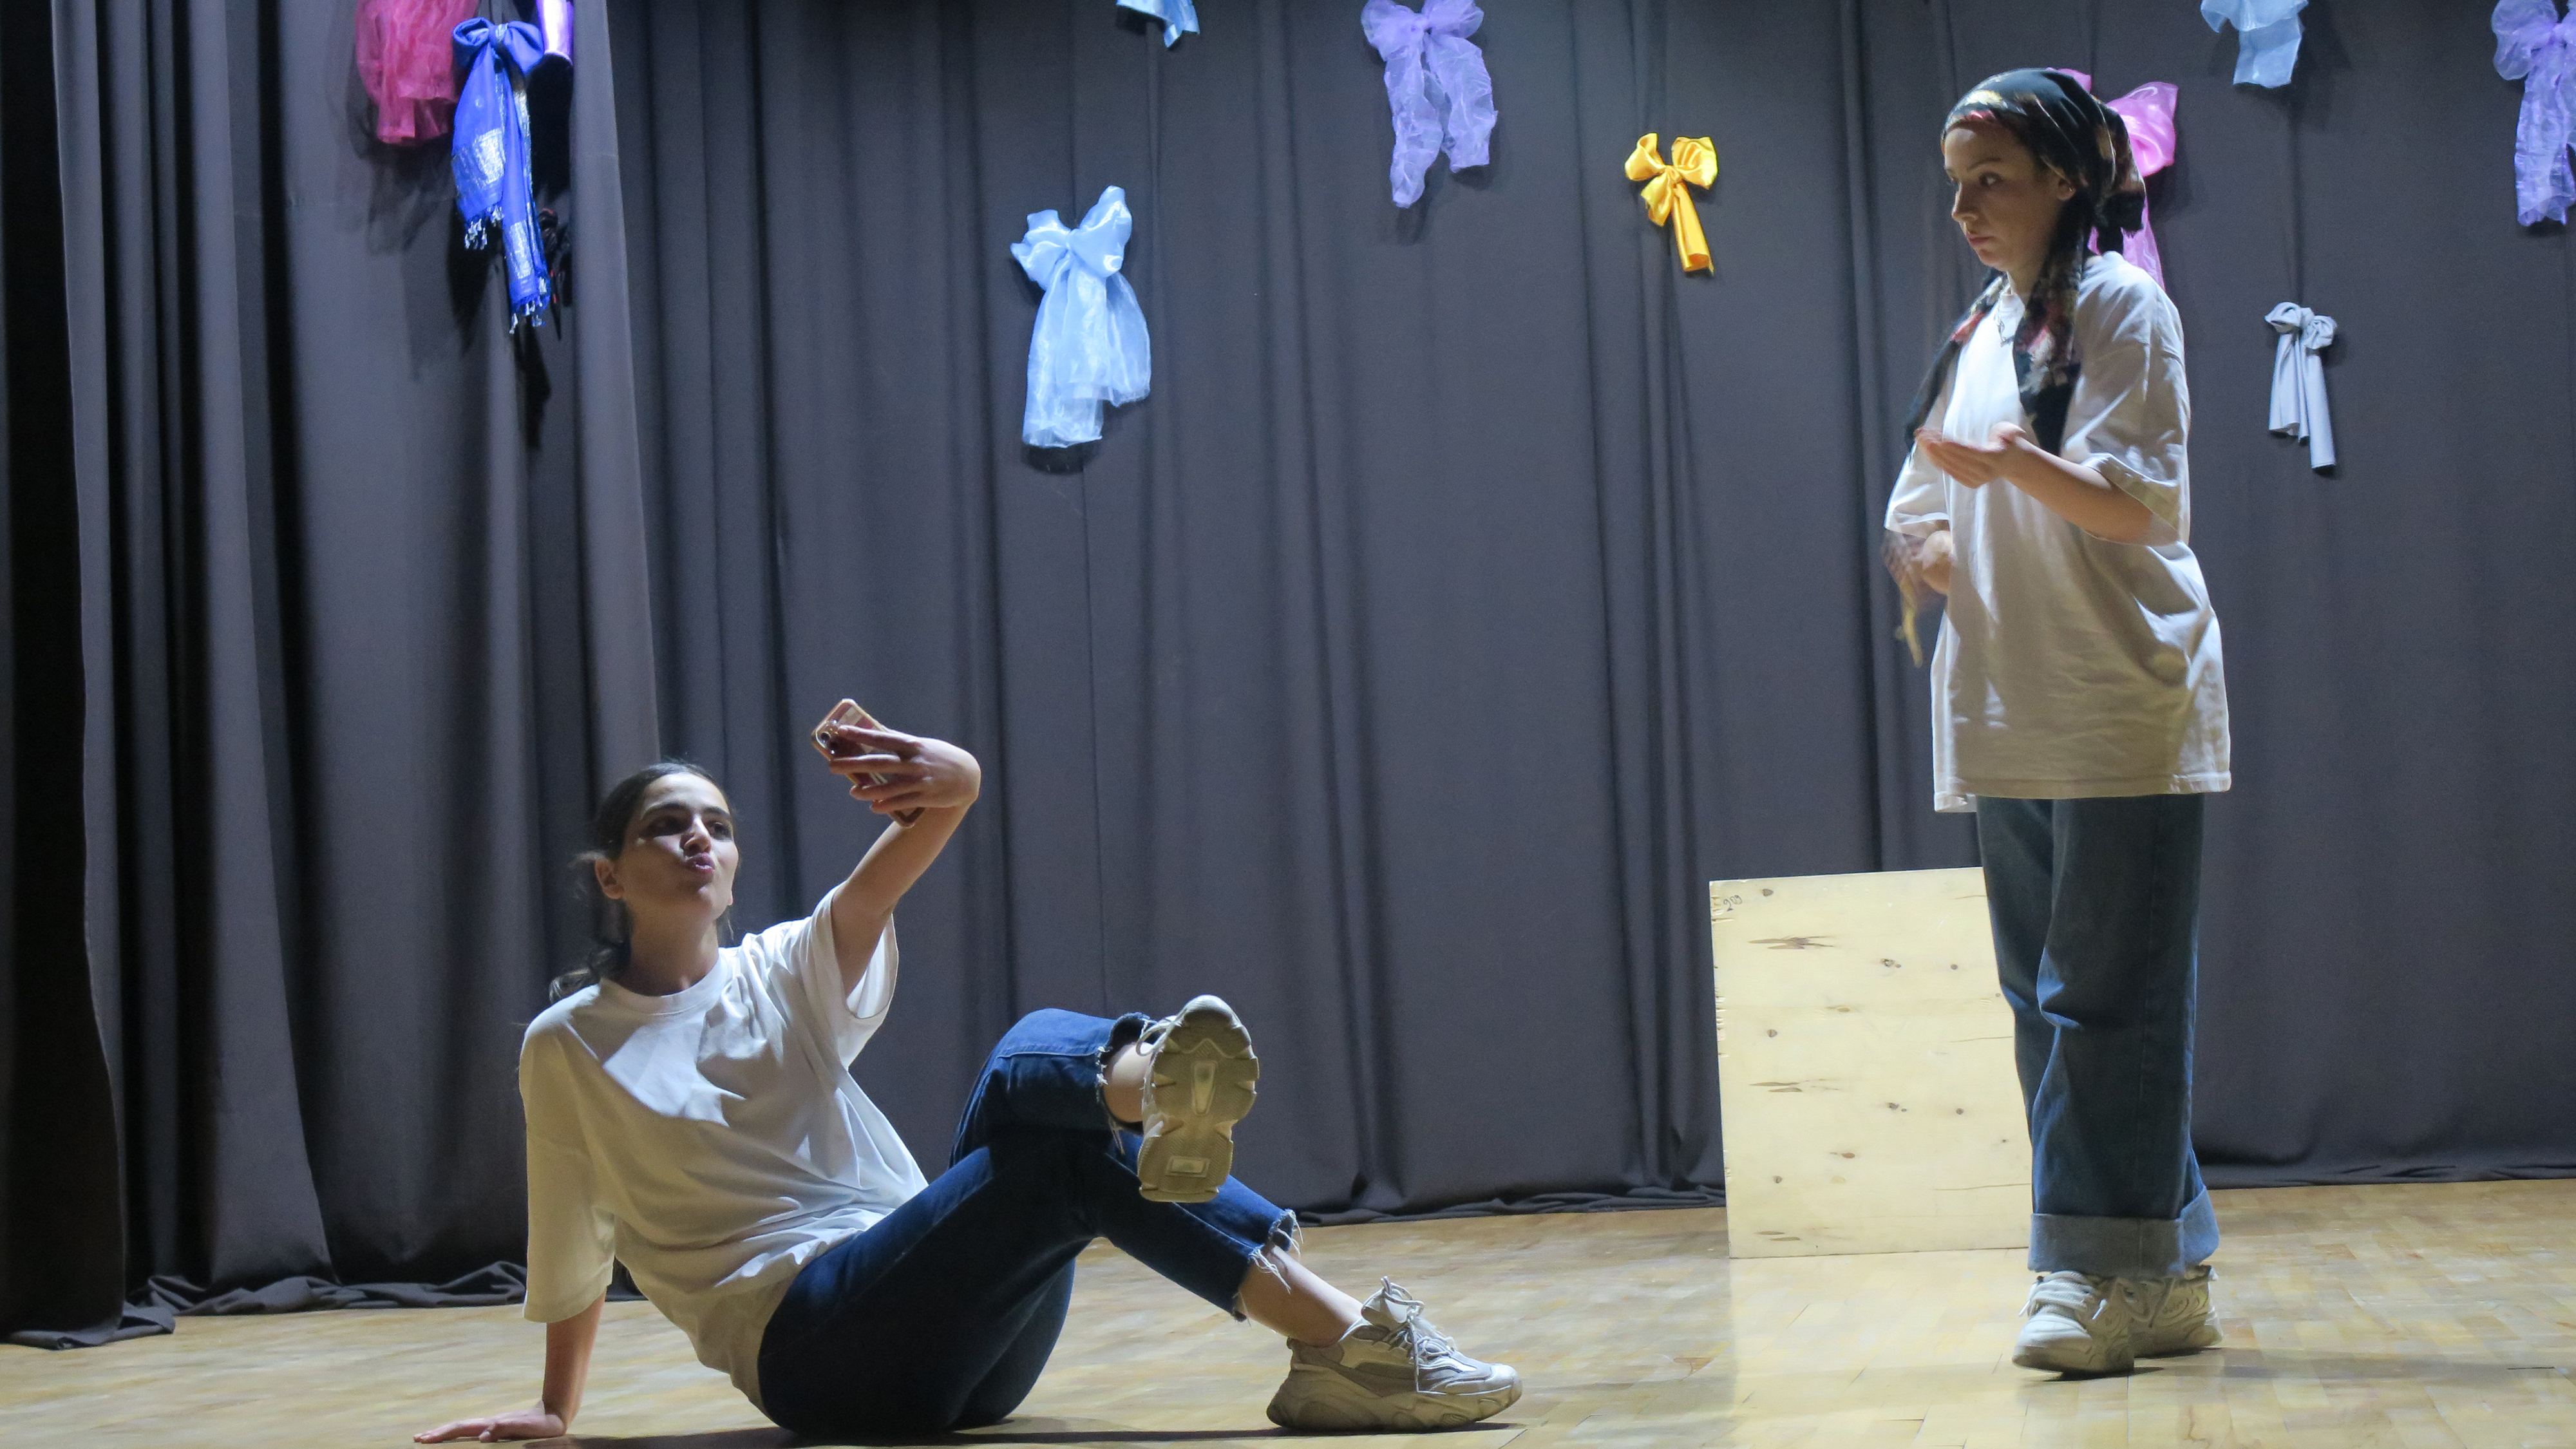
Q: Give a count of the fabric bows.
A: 11